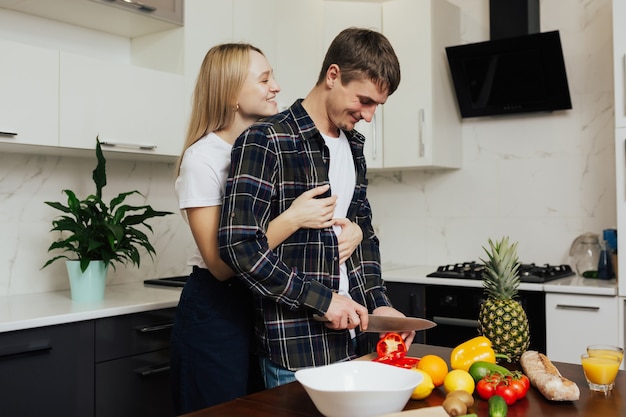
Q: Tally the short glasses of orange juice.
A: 2